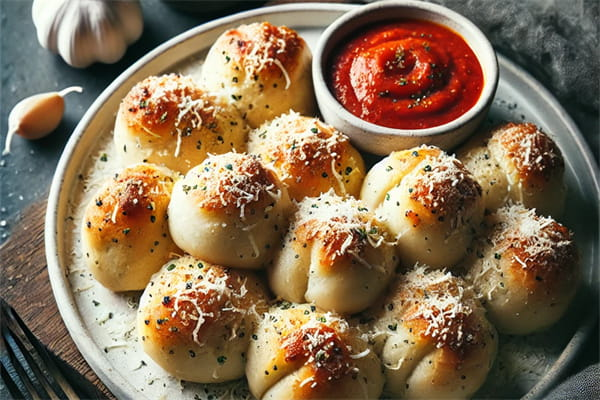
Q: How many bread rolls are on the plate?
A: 12